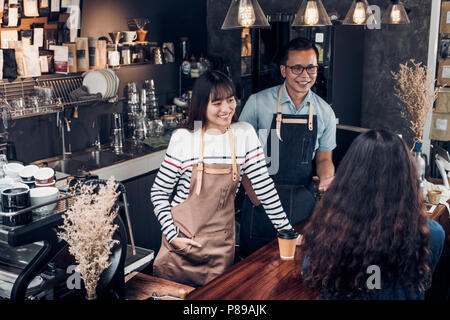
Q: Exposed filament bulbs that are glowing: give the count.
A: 4